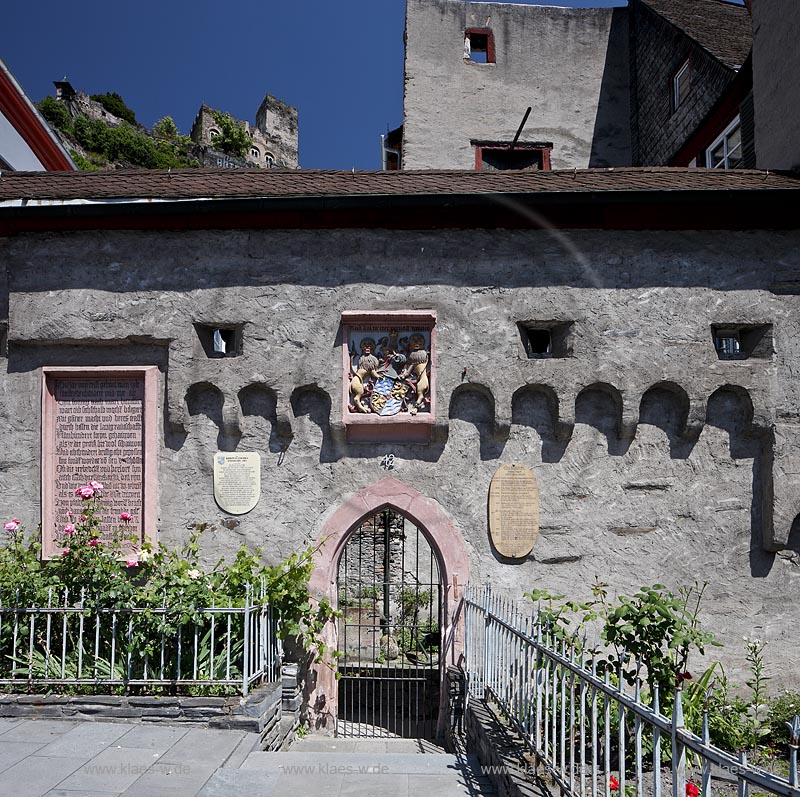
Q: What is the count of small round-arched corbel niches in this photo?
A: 8